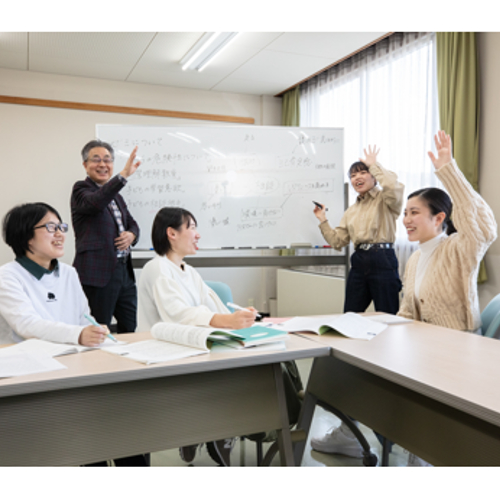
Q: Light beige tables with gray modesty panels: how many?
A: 2